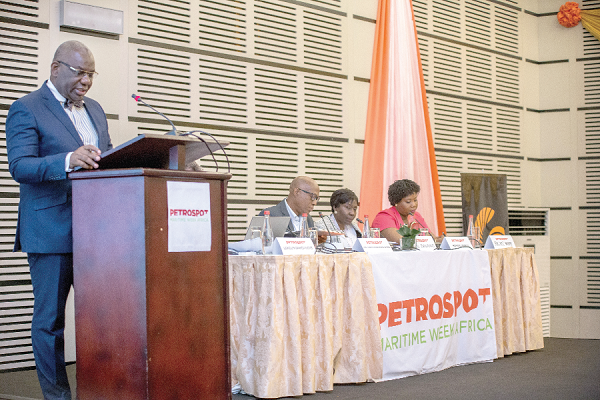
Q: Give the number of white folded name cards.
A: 5